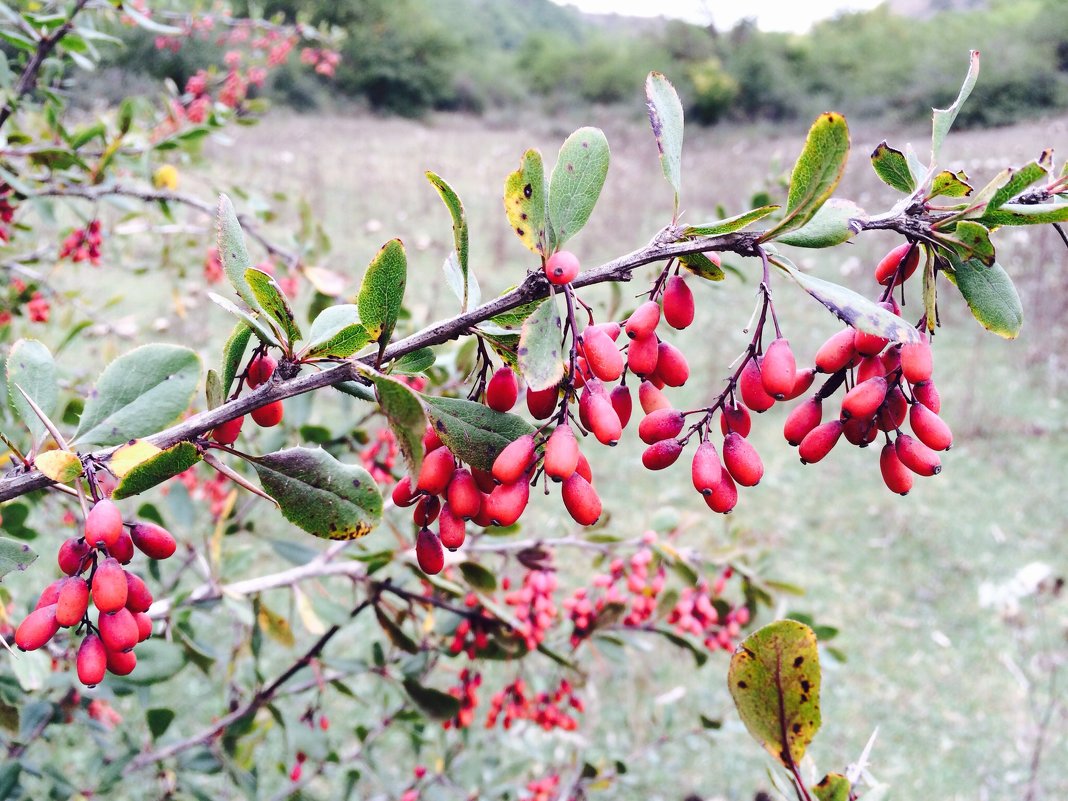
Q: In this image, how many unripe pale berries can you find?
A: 0